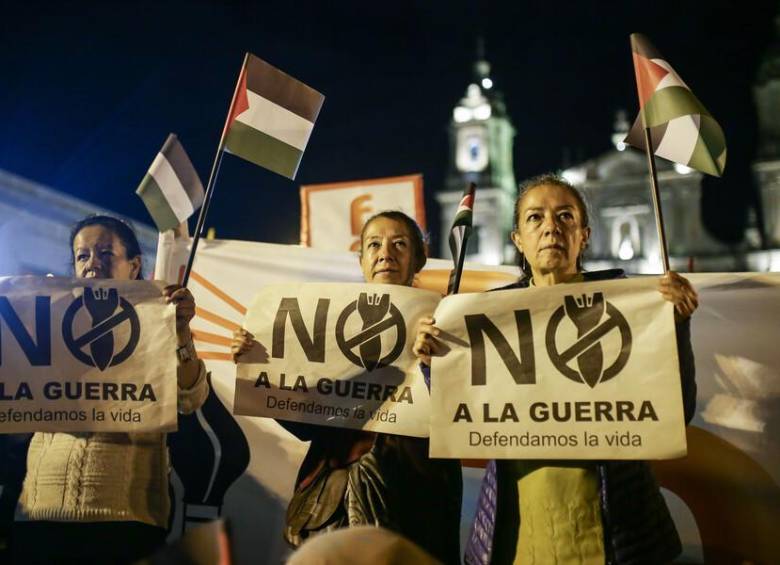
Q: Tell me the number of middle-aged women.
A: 3